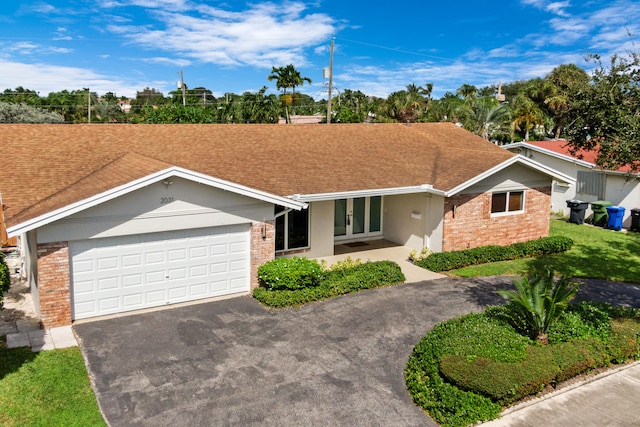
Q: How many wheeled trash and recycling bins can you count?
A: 4